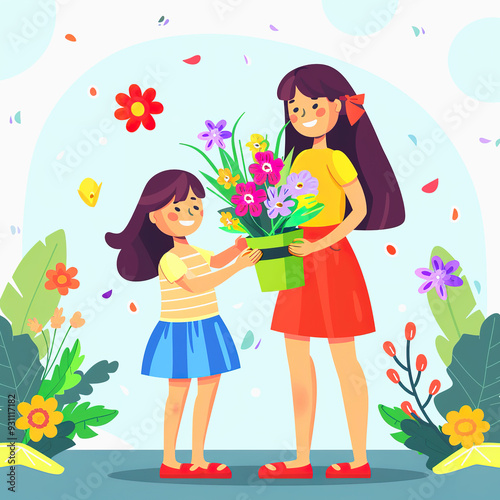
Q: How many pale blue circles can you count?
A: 3